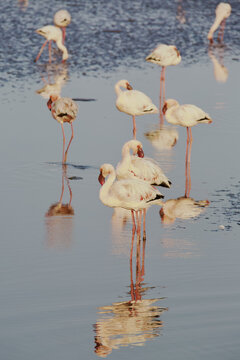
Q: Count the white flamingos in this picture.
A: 8